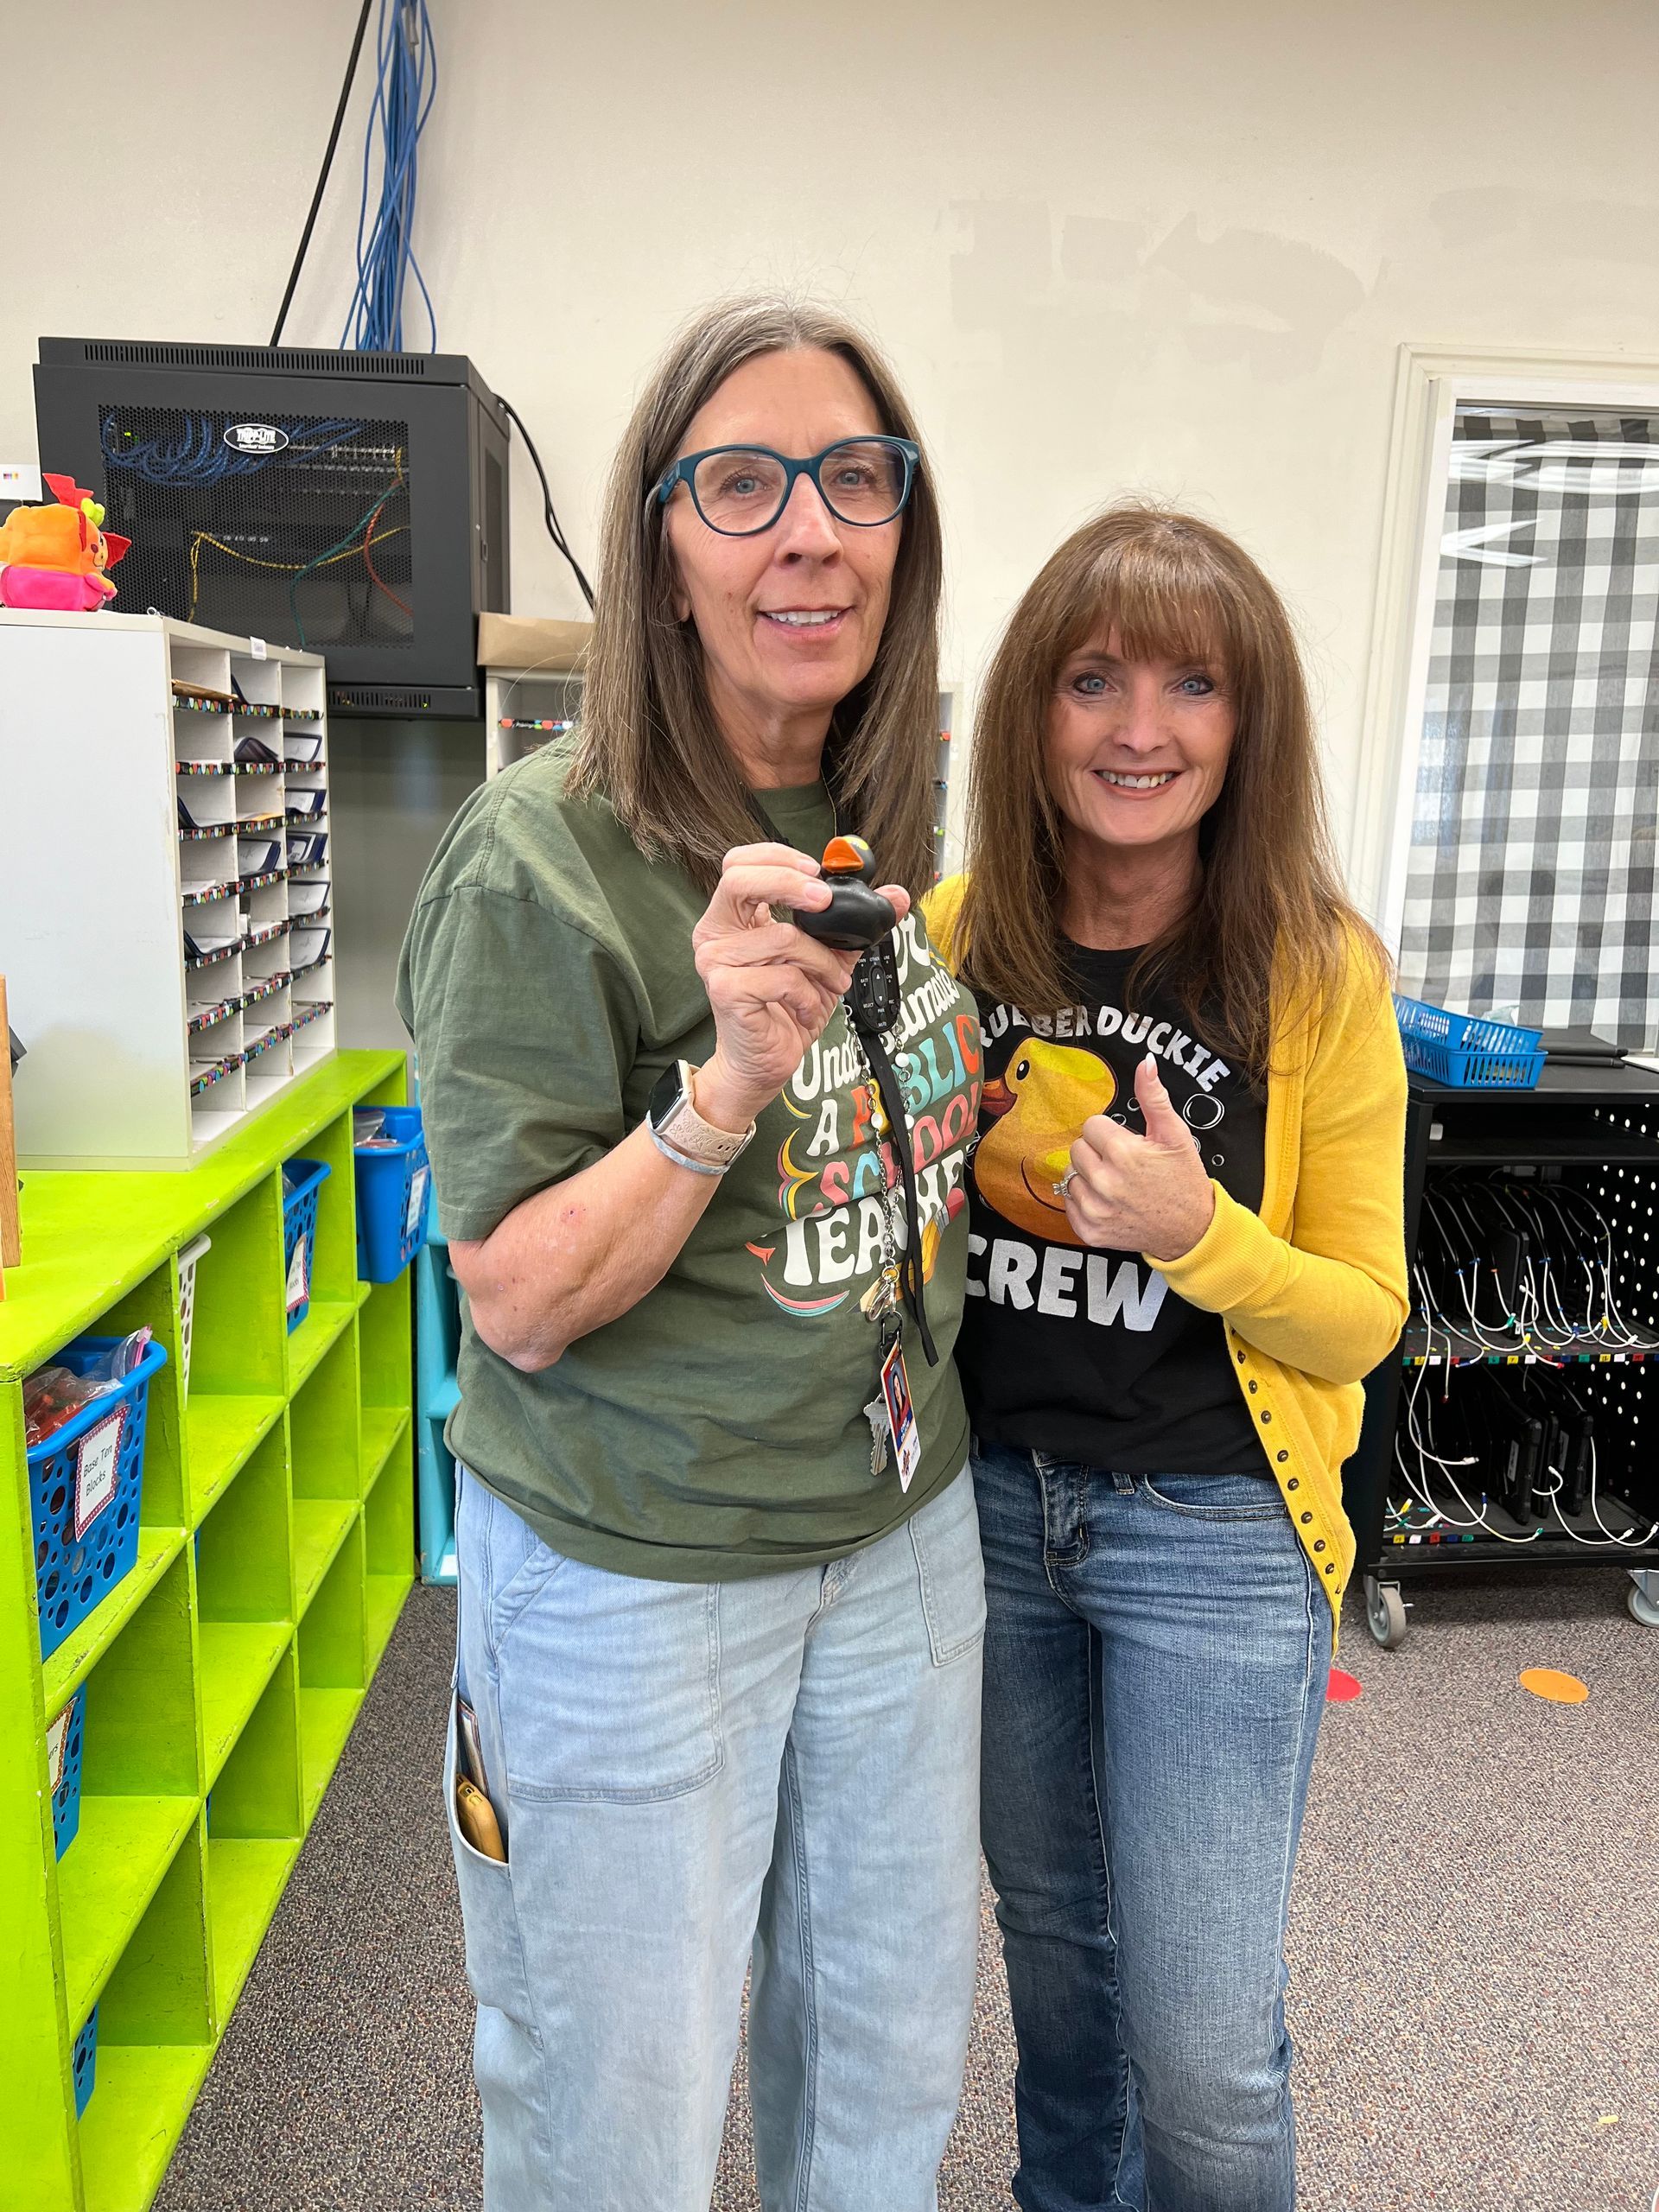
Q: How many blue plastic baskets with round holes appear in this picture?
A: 5